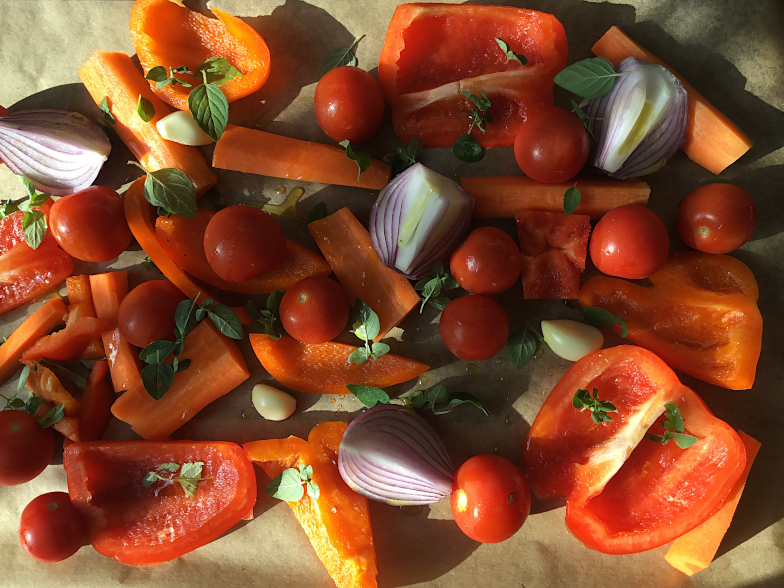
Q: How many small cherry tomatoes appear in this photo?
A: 13